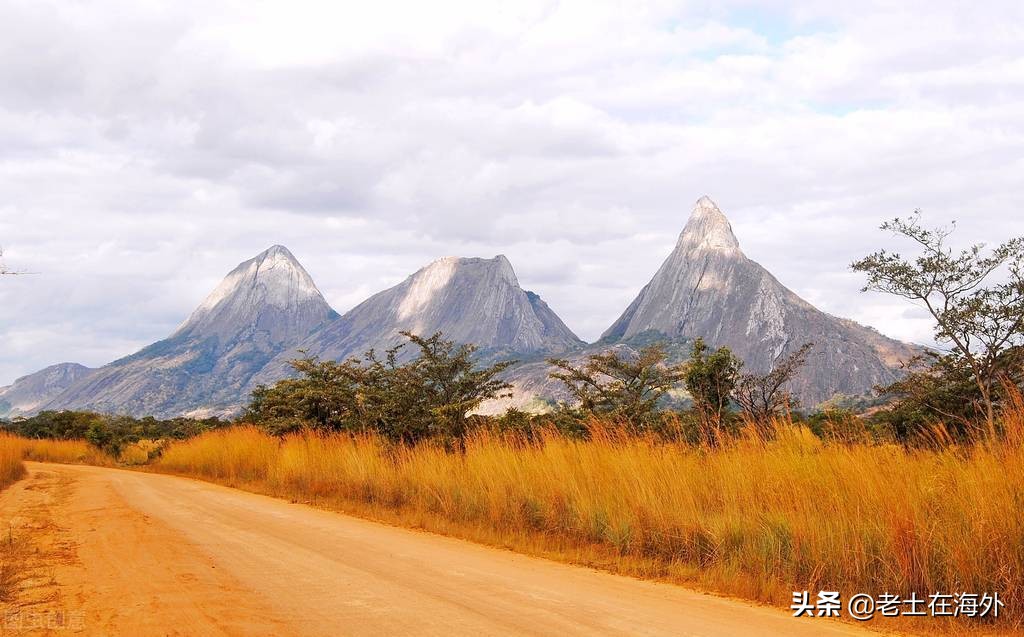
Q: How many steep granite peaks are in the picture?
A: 3